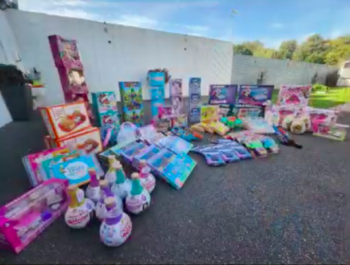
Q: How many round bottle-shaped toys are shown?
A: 8